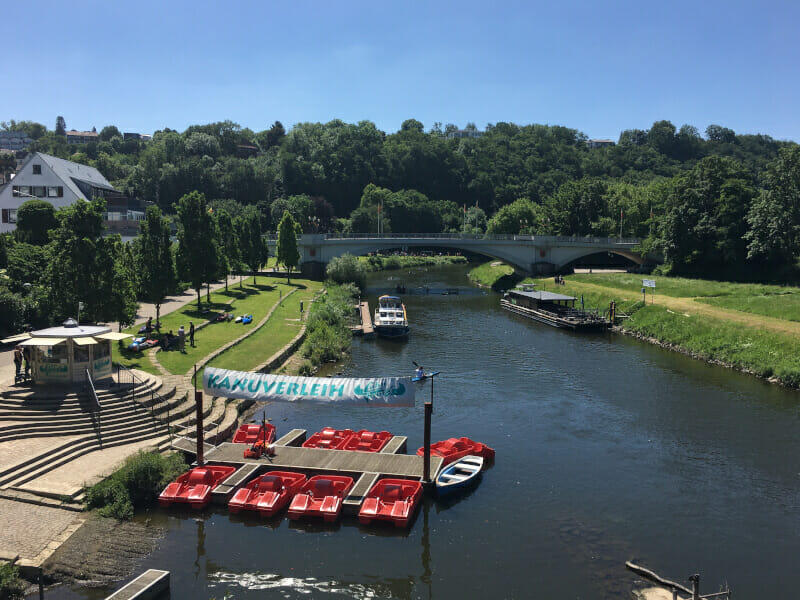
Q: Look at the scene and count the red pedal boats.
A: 8